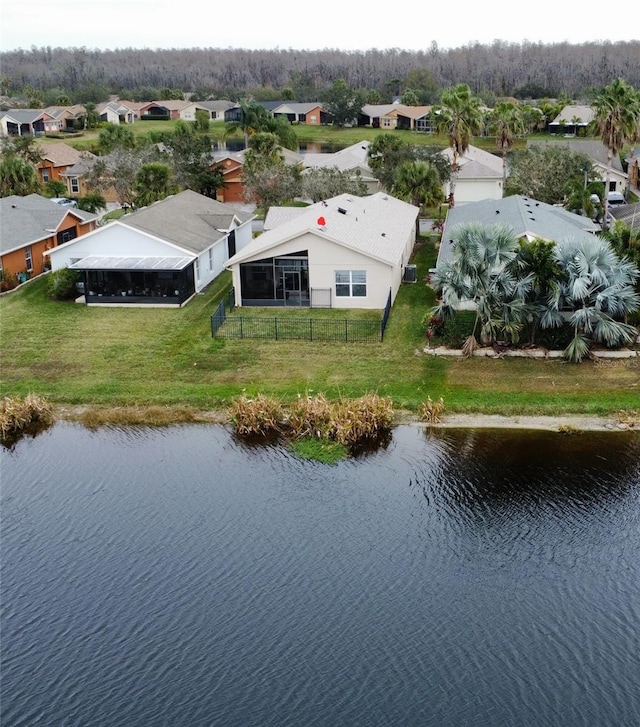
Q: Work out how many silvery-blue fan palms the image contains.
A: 2